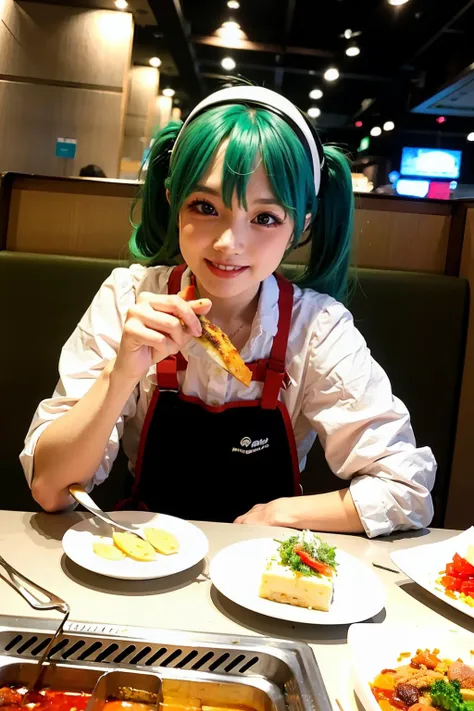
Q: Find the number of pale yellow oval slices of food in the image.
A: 3